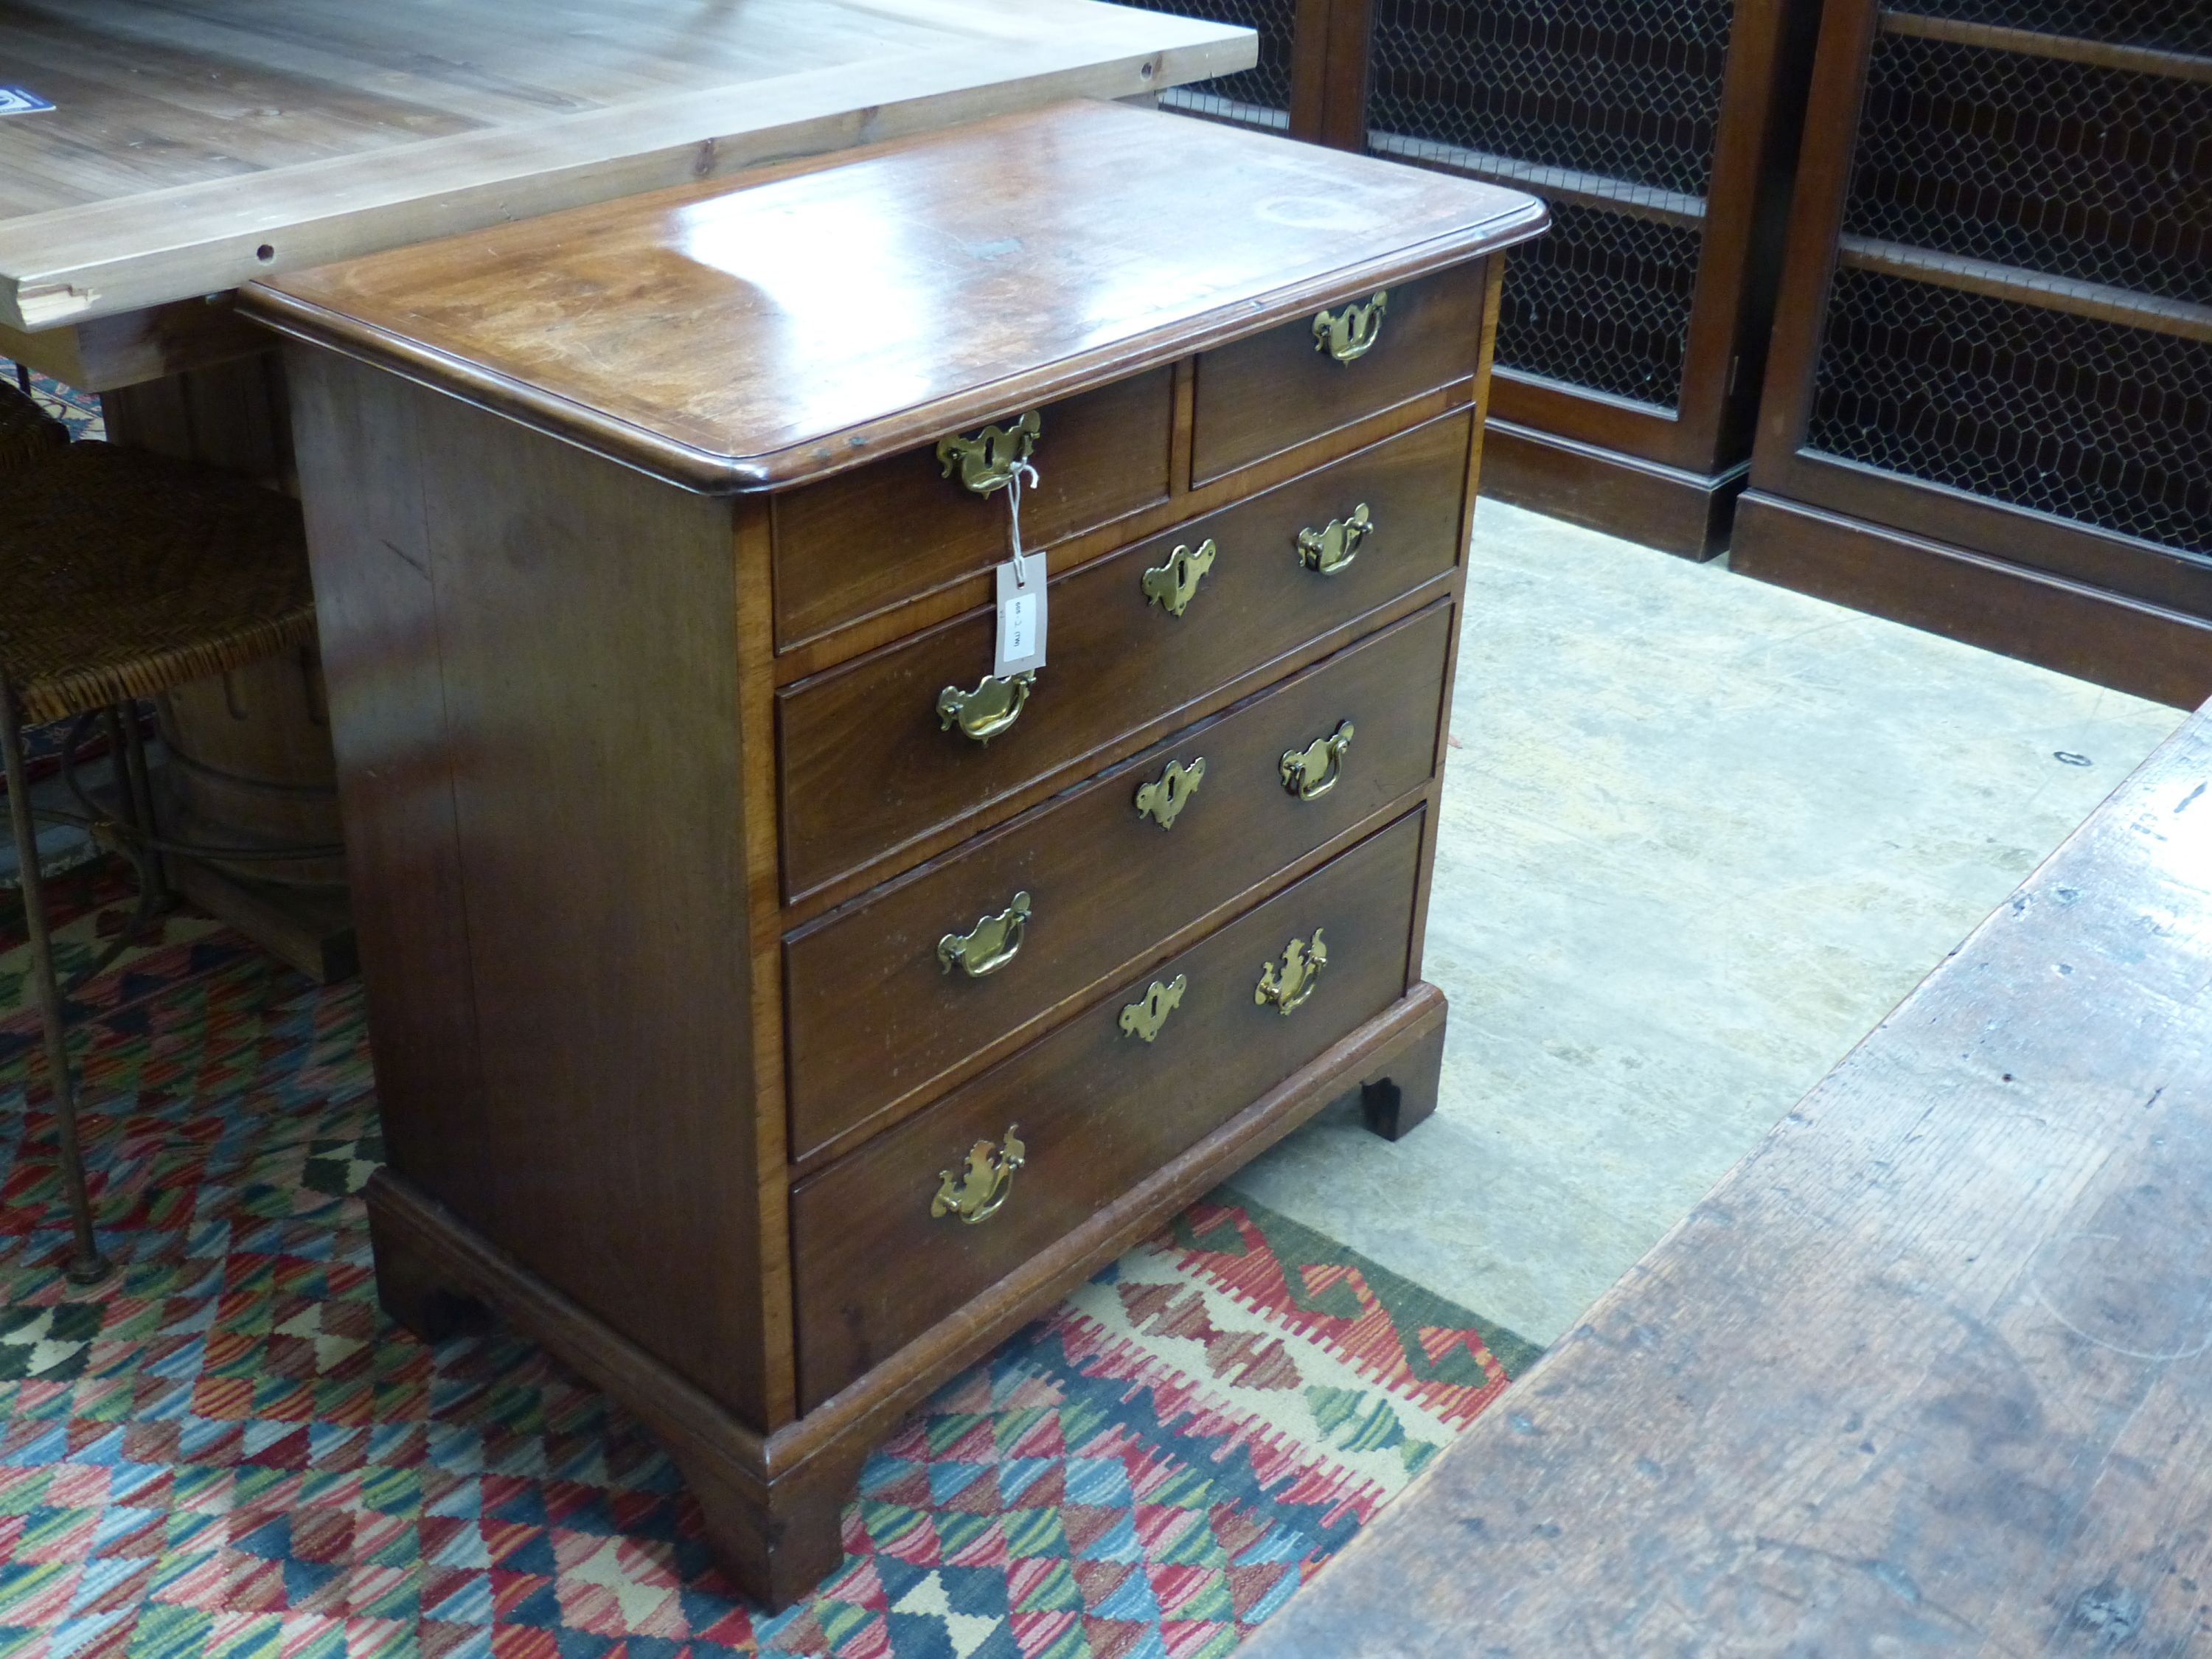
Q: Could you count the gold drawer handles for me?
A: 8